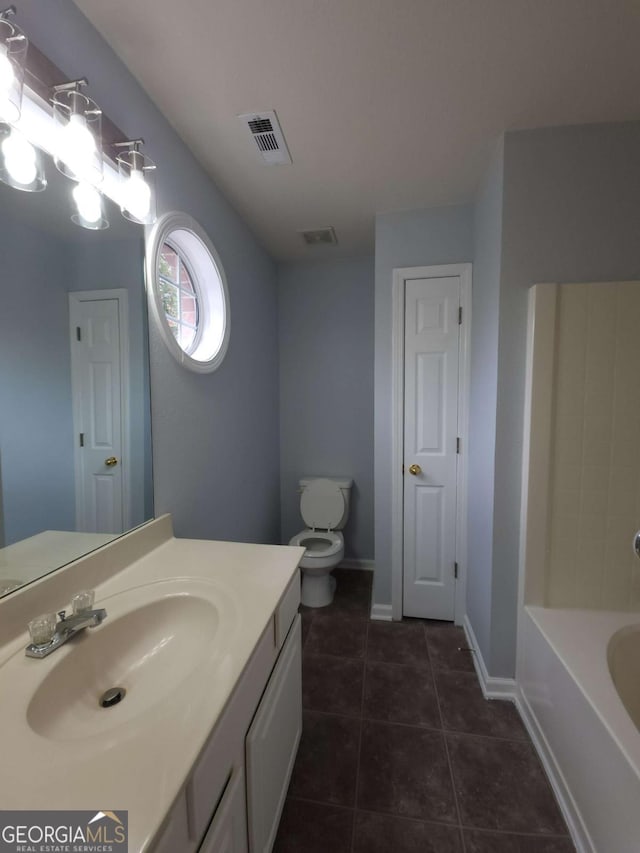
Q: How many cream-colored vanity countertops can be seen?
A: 1